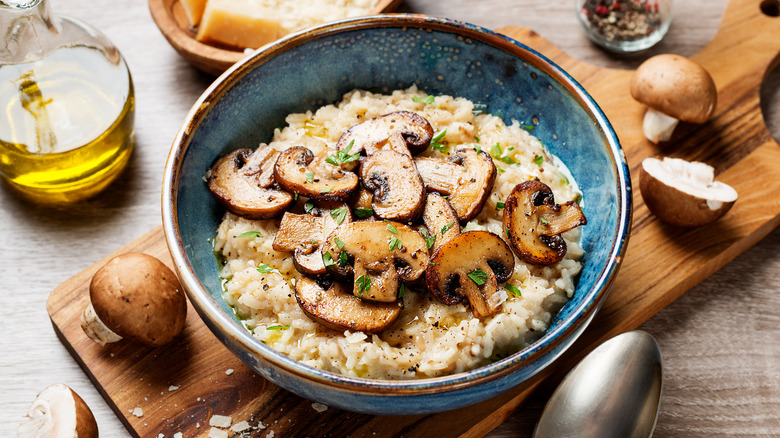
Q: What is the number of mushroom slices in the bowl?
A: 11